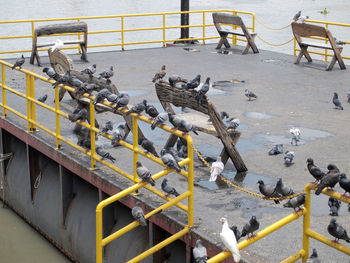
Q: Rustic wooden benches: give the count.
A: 5